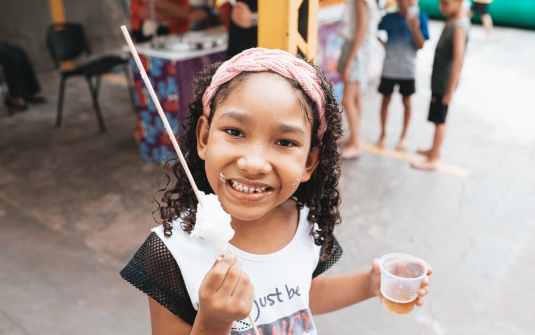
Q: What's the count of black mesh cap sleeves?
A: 2